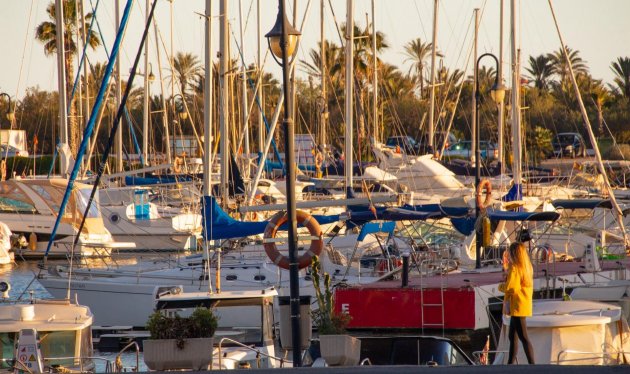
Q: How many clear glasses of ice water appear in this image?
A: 0